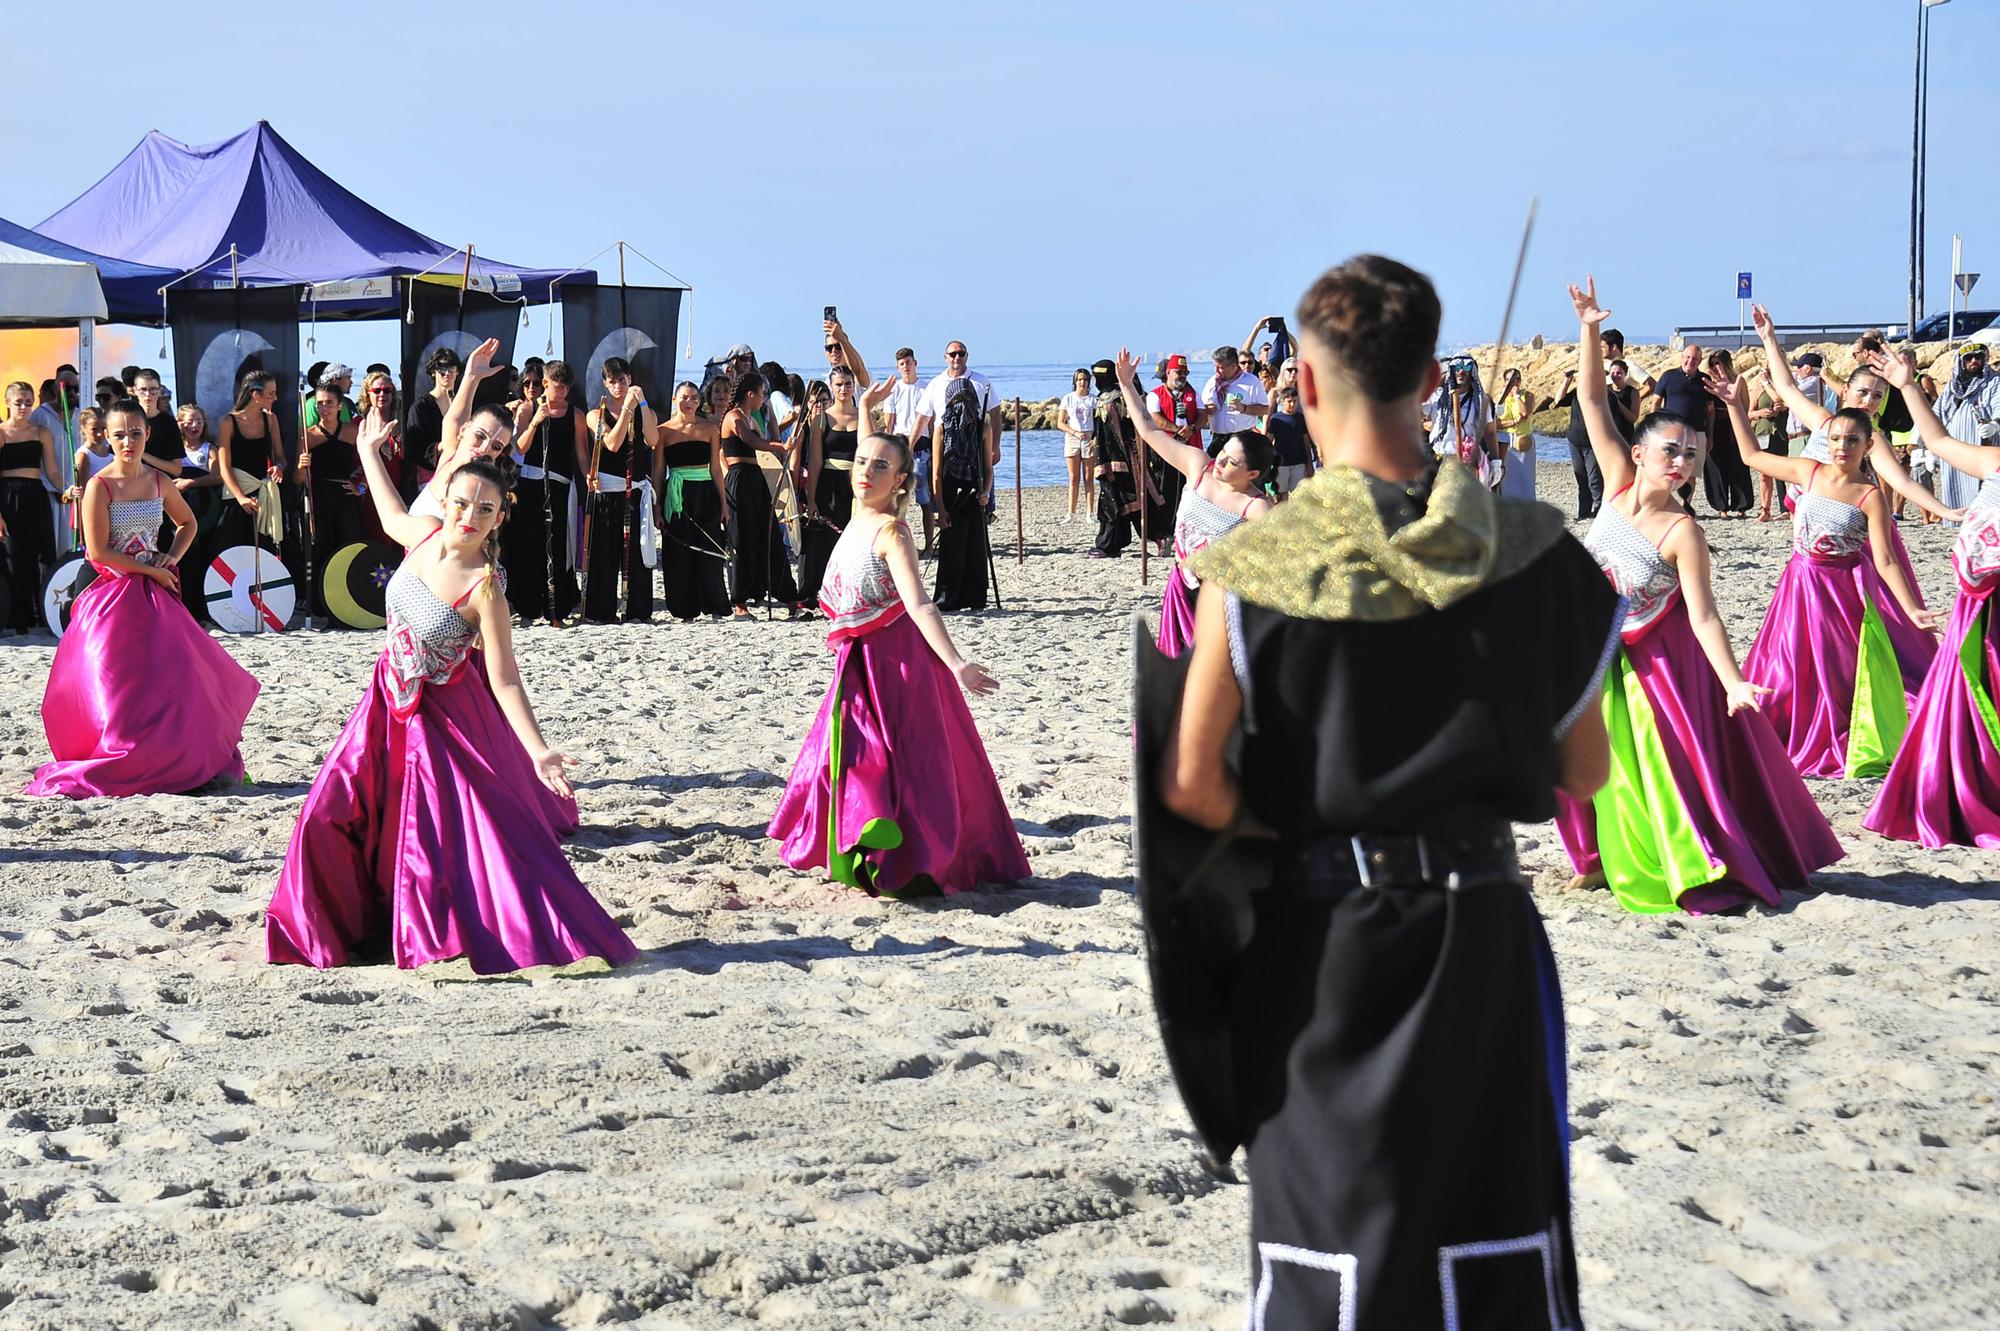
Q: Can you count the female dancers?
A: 9